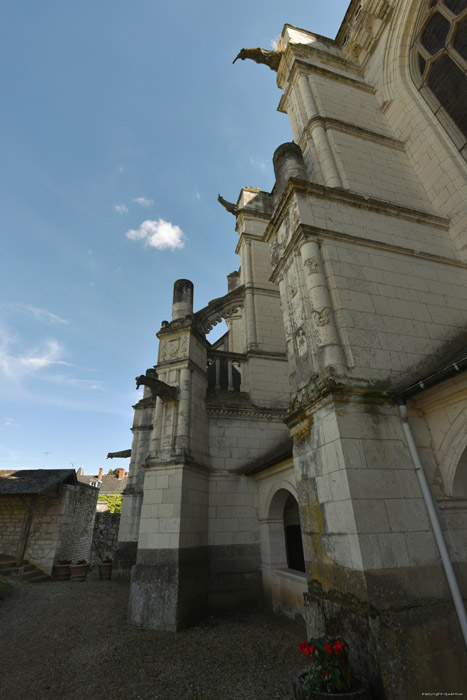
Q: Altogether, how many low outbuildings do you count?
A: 1